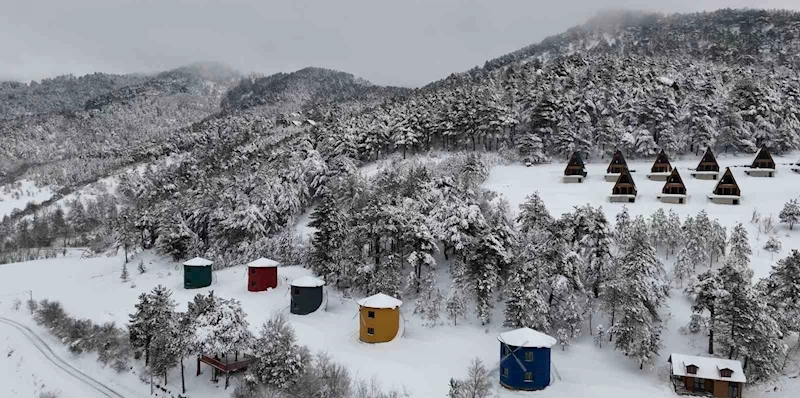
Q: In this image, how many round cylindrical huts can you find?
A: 5